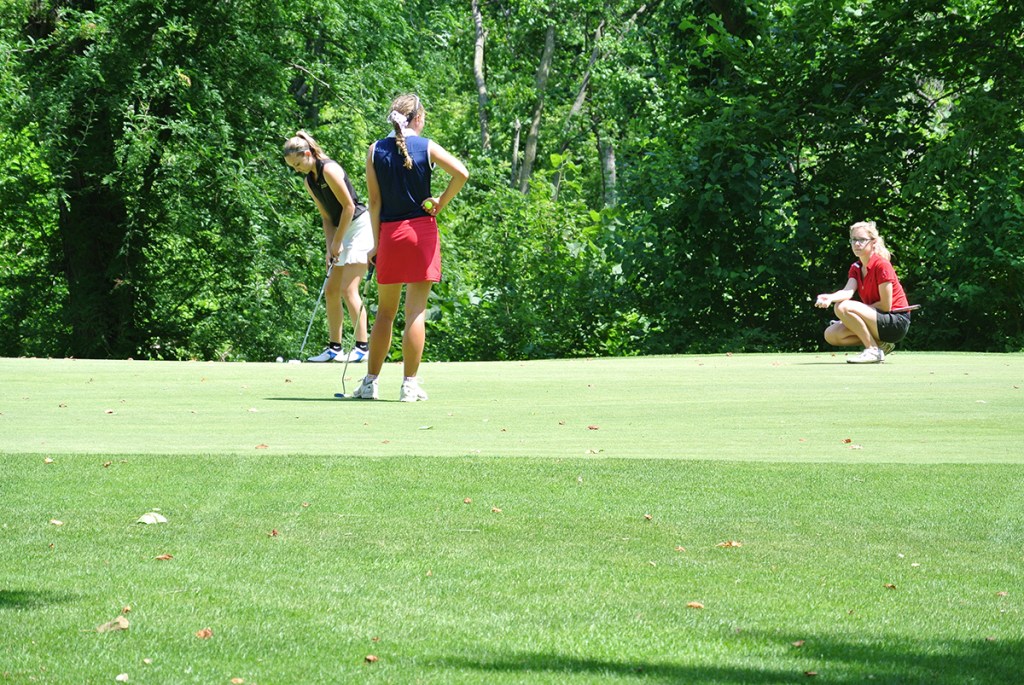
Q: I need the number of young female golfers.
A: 3